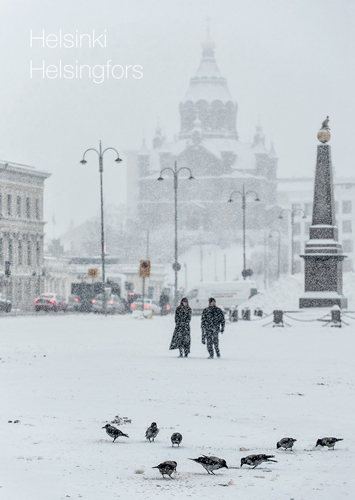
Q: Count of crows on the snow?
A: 8